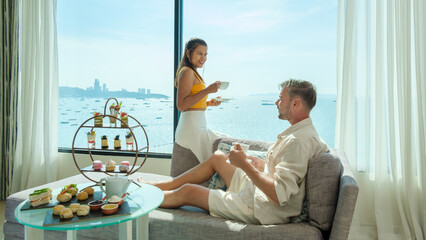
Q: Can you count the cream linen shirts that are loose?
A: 1